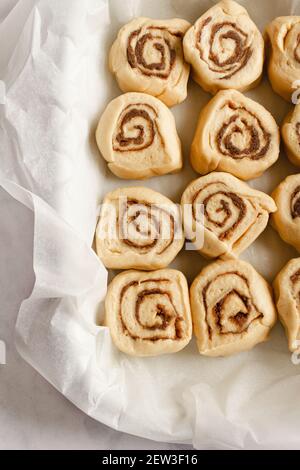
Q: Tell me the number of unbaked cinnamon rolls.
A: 12